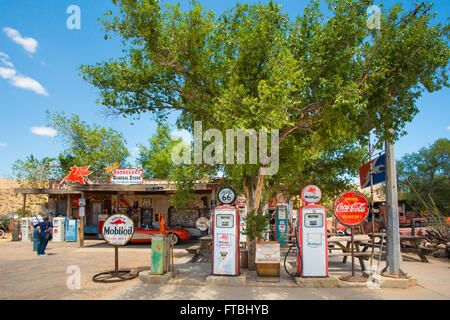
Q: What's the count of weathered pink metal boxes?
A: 0